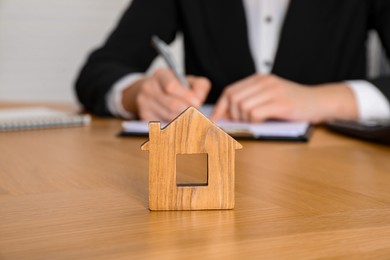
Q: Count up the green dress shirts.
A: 0